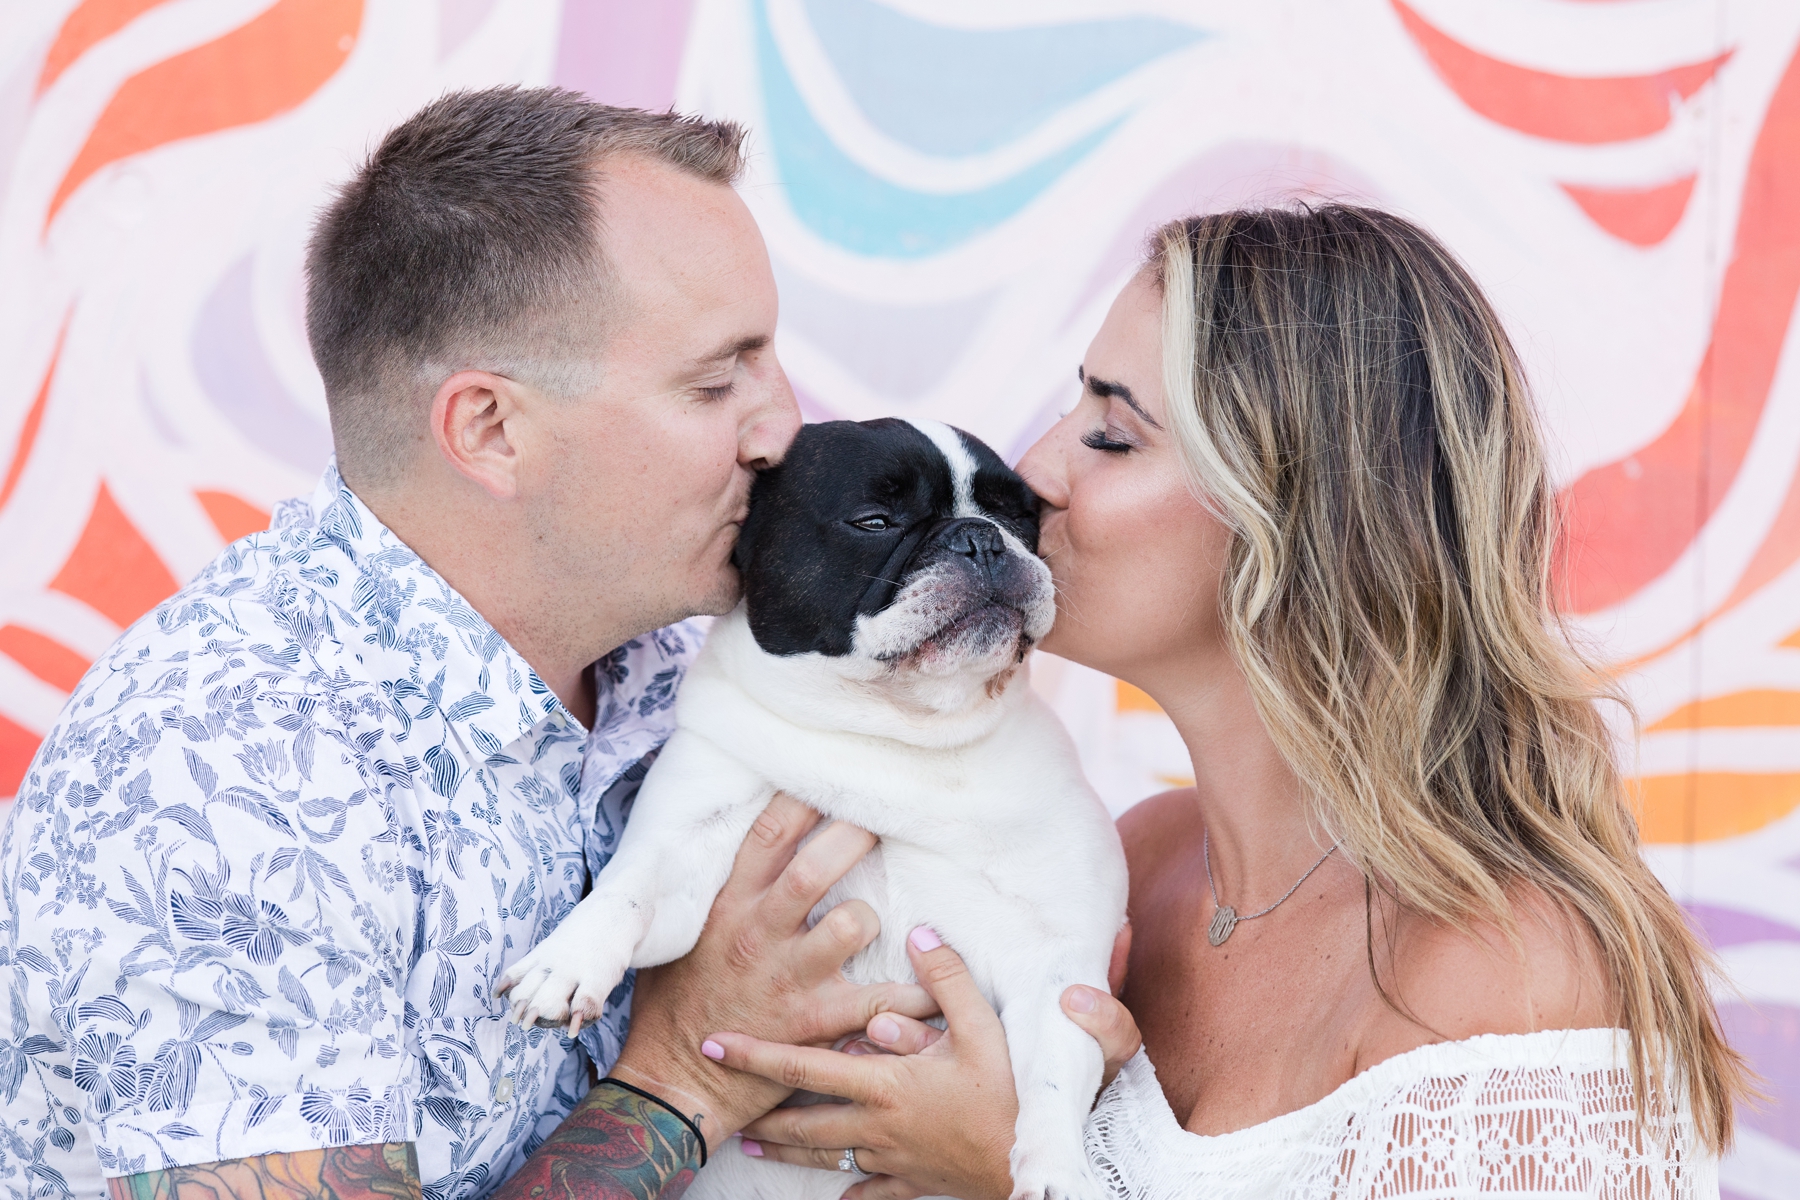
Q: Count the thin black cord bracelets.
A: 1